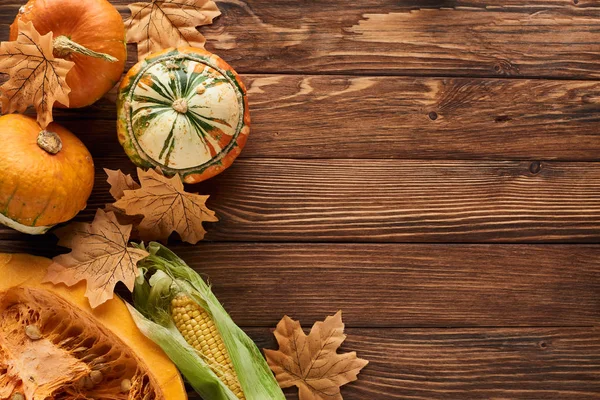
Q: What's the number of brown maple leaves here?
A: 6